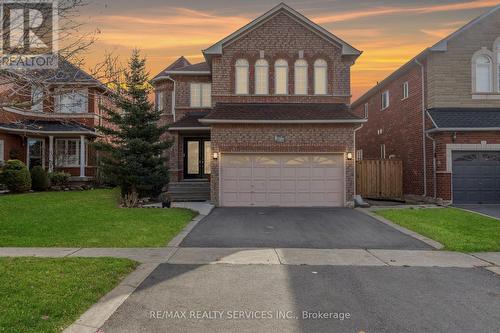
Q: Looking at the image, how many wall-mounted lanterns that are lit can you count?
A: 2